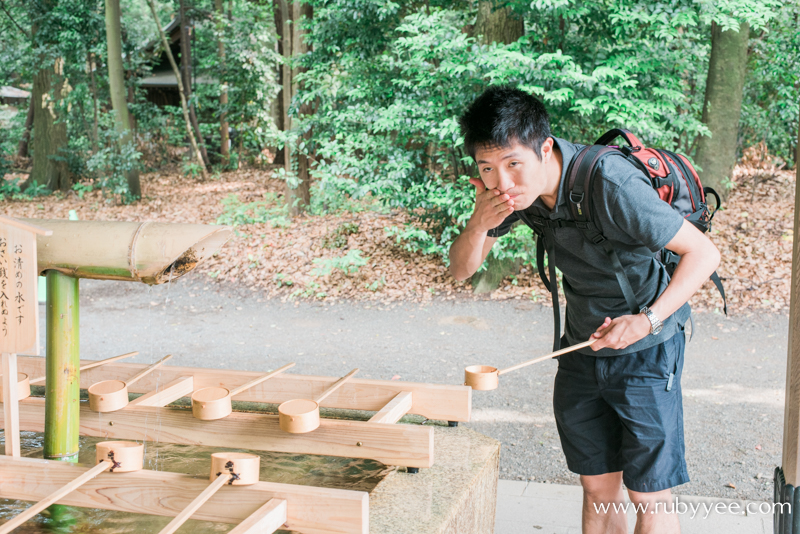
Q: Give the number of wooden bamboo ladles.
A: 7